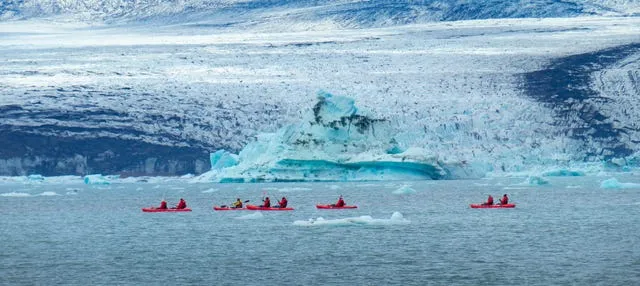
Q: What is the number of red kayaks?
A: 5